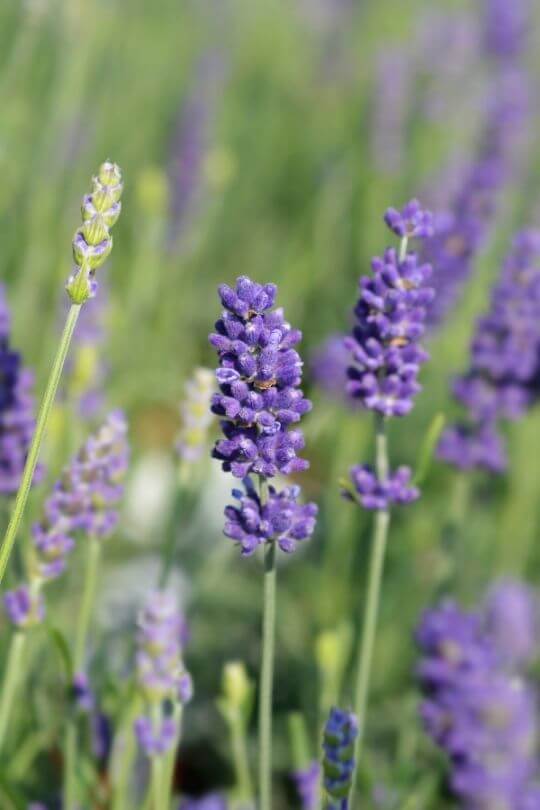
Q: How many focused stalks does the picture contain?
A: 3